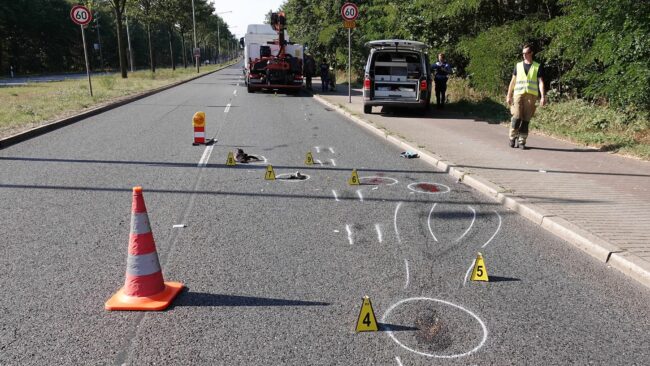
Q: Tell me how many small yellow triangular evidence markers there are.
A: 6